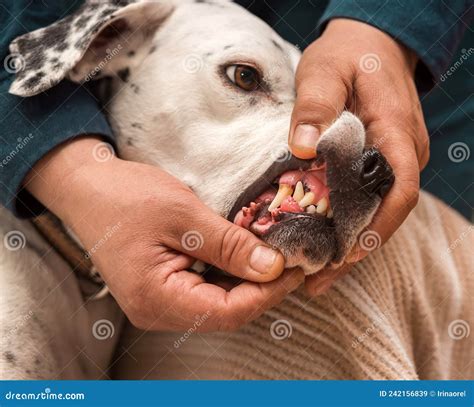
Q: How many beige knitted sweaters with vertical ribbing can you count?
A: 1